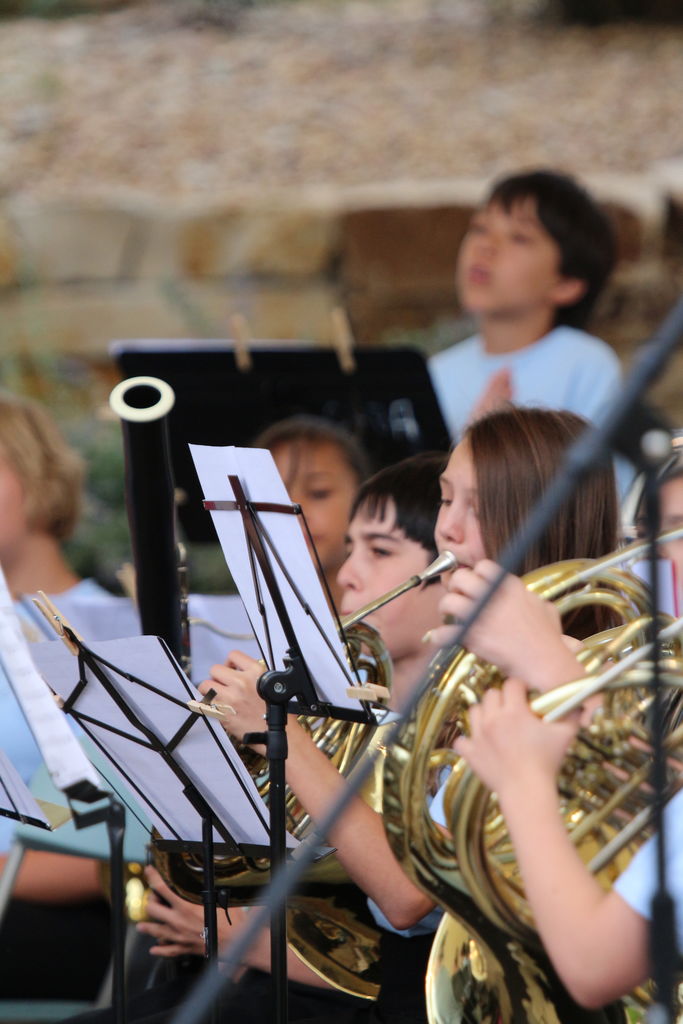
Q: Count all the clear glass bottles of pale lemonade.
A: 0